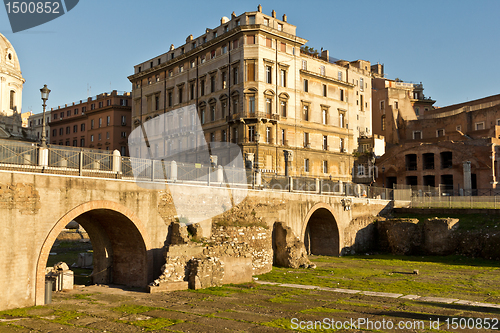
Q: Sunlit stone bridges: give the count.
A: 1